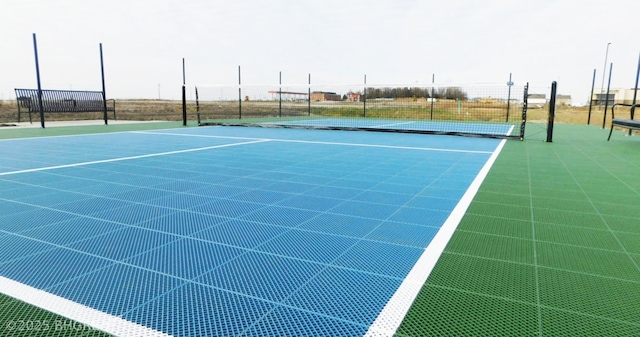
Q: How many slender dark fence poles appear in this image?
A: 12